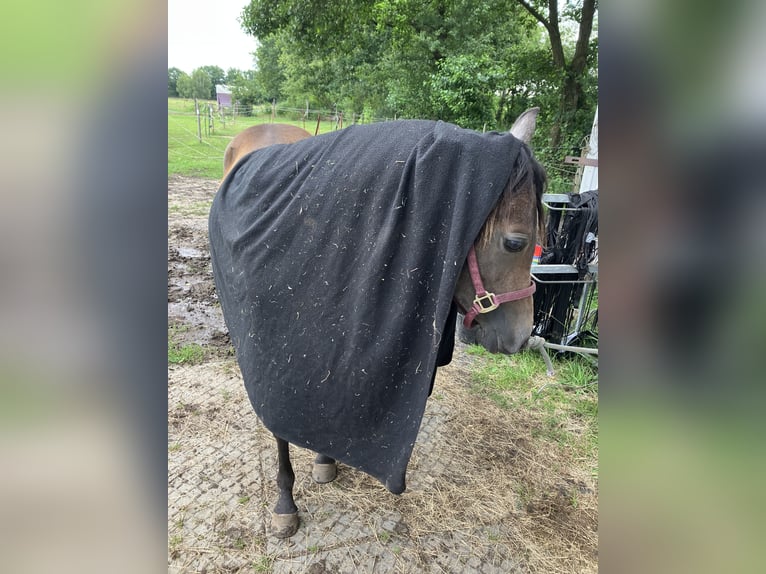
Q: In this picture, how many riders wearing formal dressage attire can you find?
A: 0